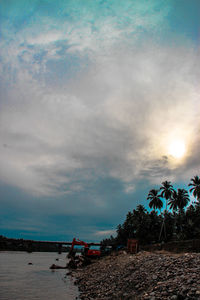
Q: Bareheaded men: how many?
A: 0